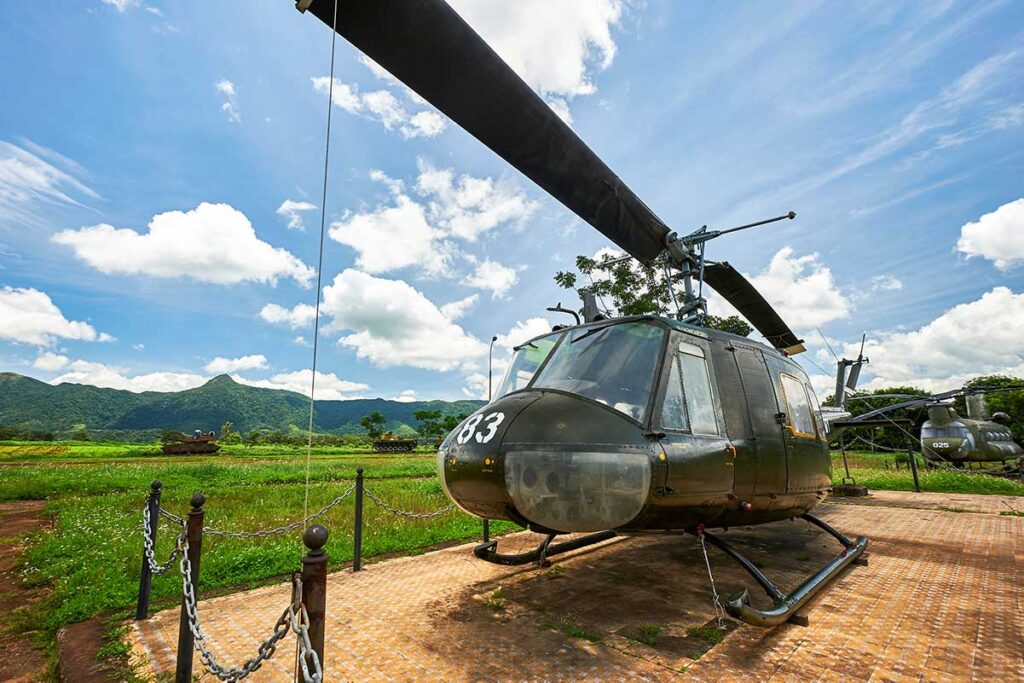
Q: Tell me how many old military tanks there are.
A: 2